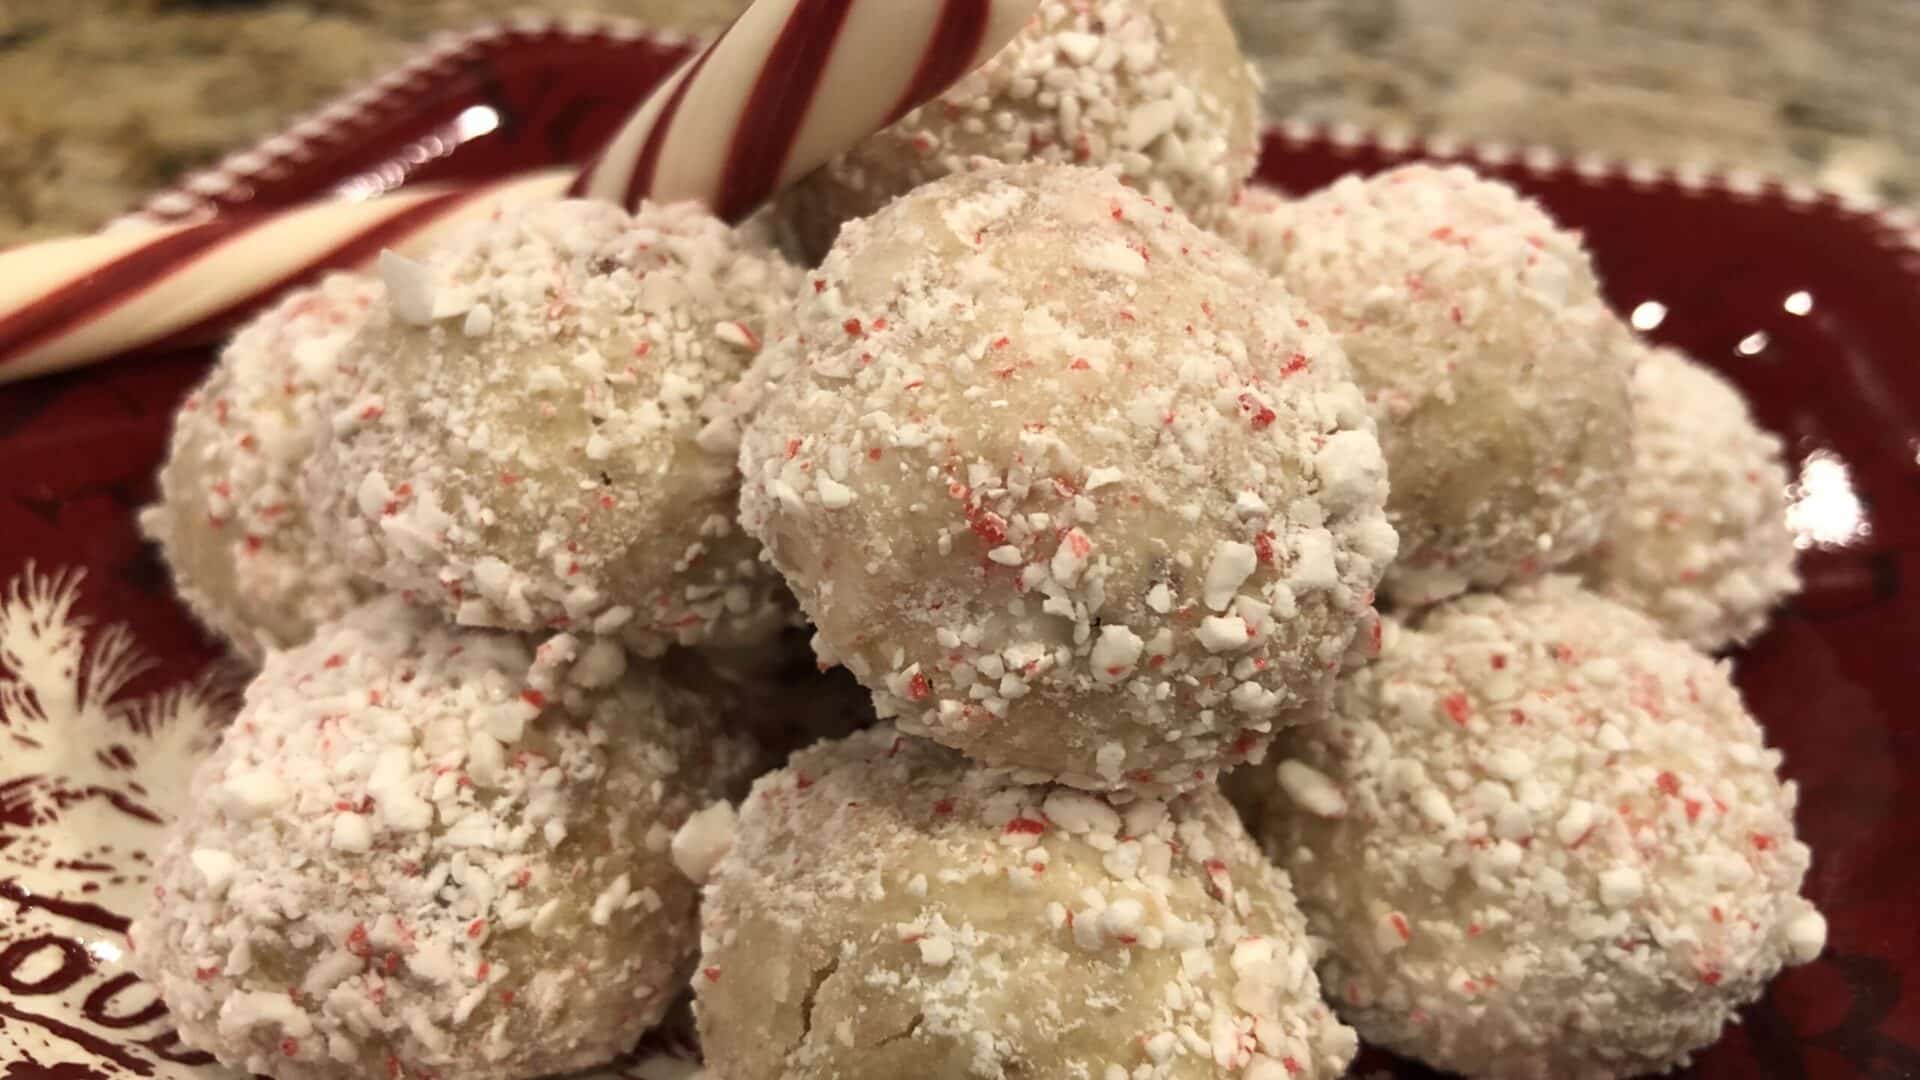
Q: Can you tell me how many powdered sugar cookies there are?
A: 9